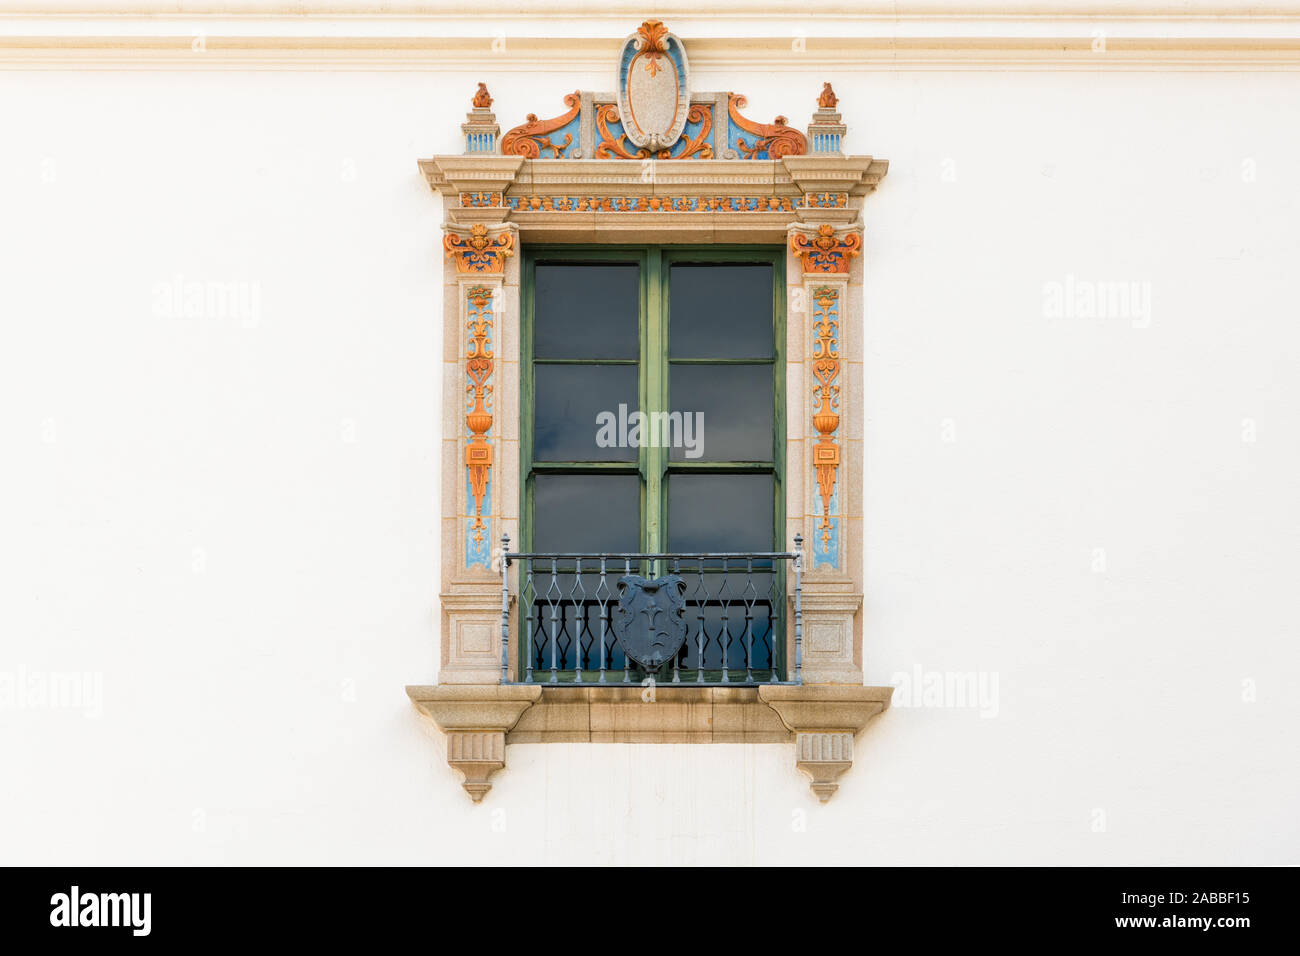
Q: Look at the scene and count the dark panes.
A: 8